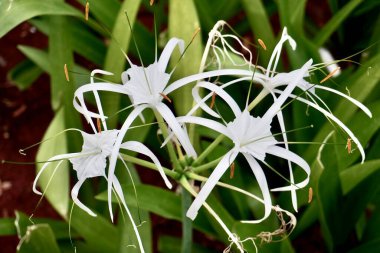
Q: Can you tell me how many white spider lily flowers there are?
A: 4